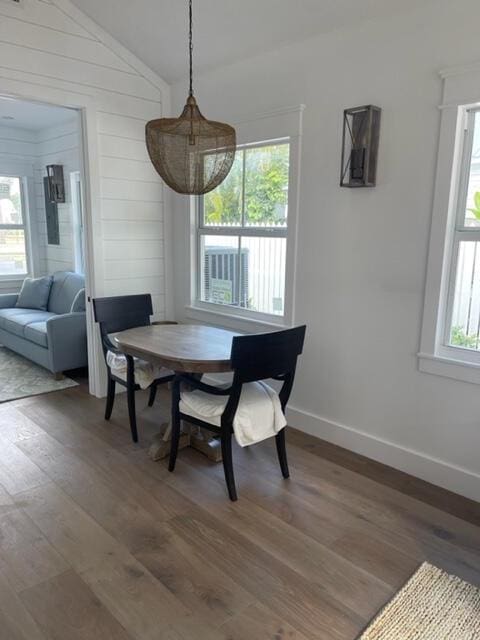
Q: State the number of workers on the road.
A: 0